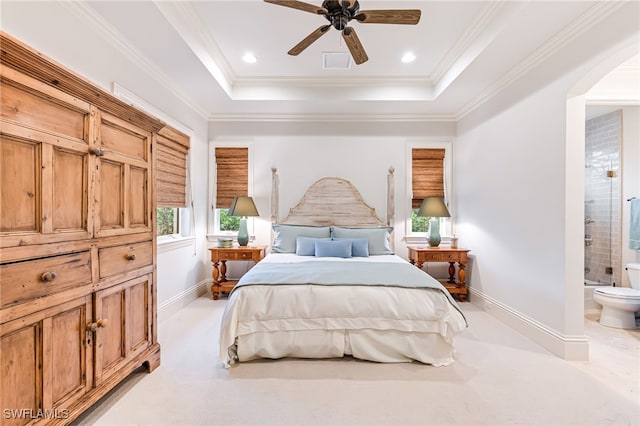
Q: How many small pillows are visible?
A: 3